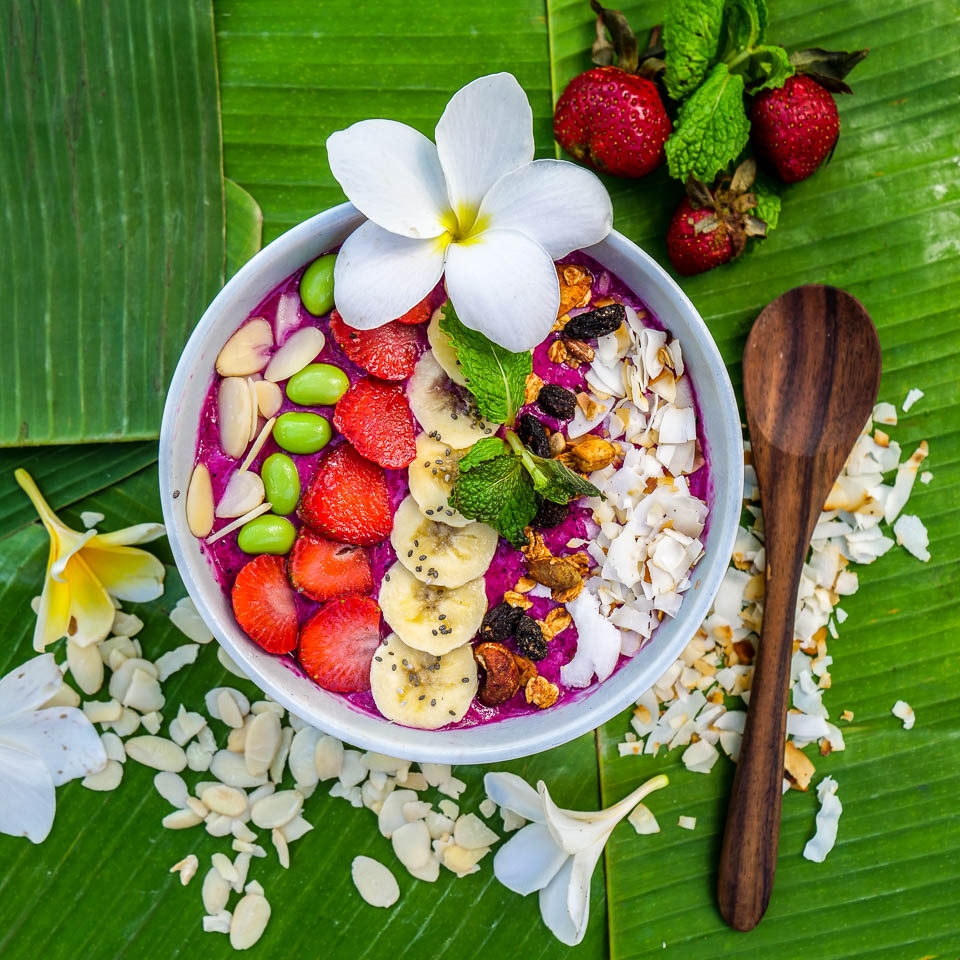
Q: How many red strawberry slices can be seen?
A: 7